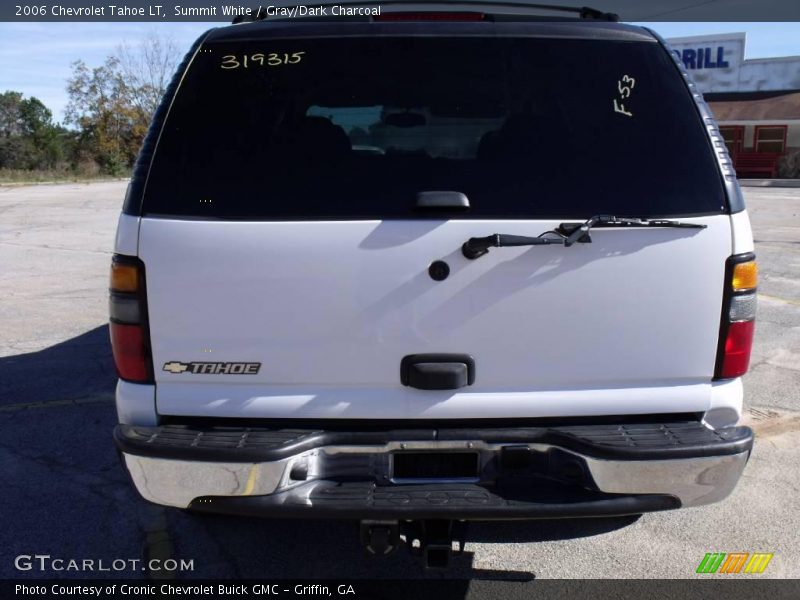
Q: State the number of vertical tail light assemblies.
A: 2